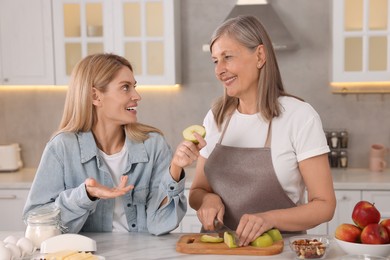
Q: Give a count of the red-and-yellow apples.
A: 4